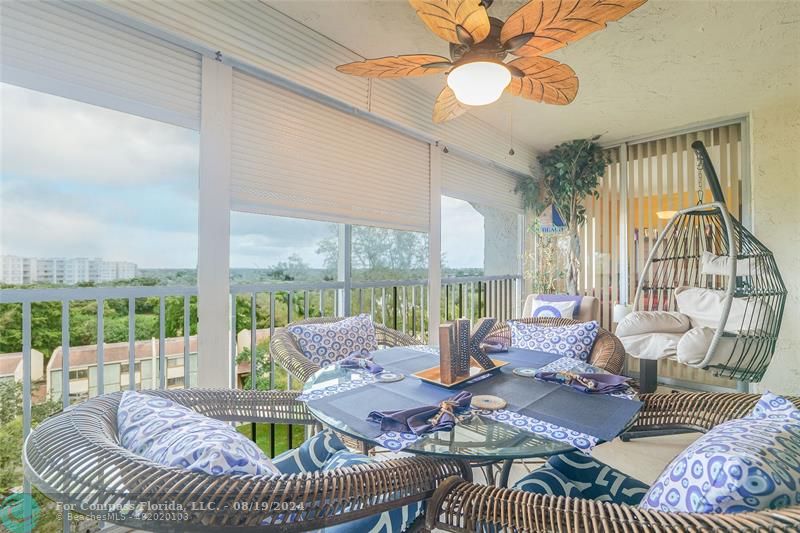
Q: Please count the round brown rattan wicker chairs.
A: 4